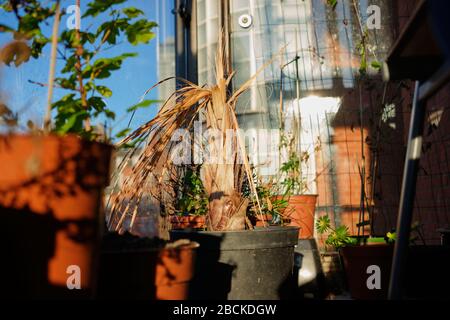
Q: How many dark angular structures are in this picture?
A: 1